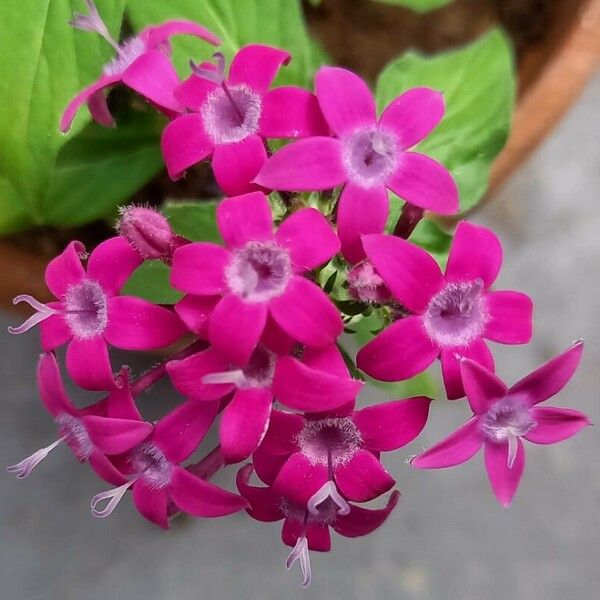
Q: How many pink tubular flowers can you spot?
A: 12